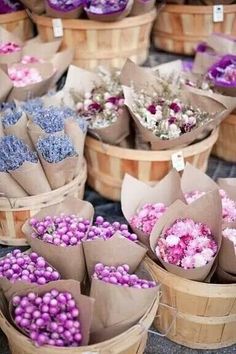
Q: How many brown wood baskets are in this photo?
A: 8